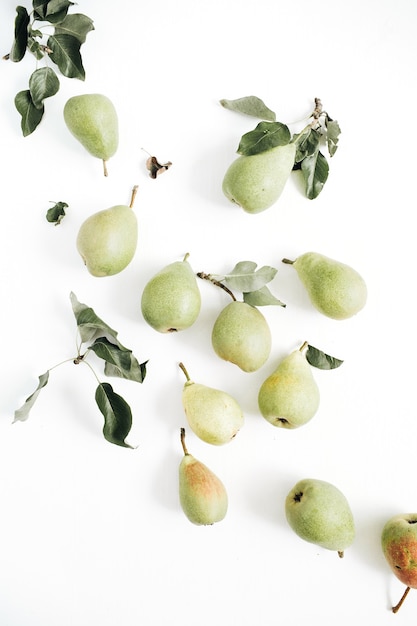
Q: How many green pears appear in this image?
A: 11